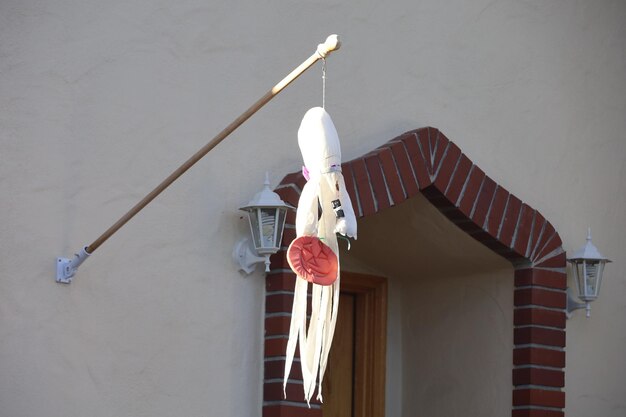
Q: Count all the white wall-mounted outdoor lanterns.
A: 2